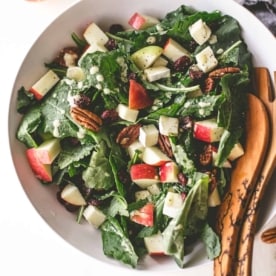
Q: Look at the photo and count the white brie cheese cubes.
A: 8